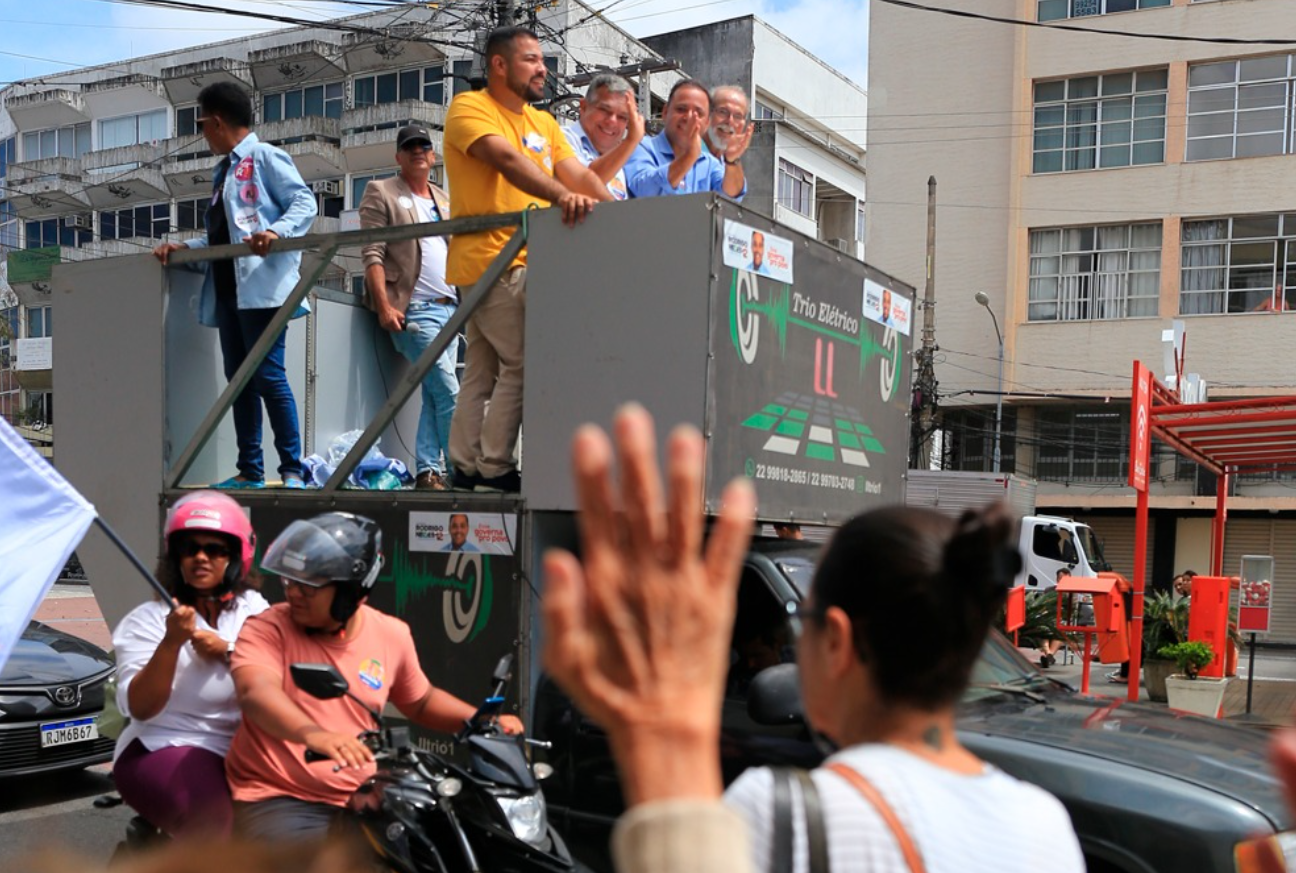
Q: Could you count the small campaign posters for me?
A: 3